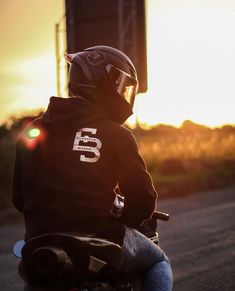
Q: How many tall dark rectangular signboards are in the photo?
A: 1